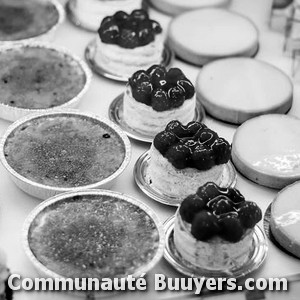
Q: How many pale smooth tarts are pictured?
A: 5